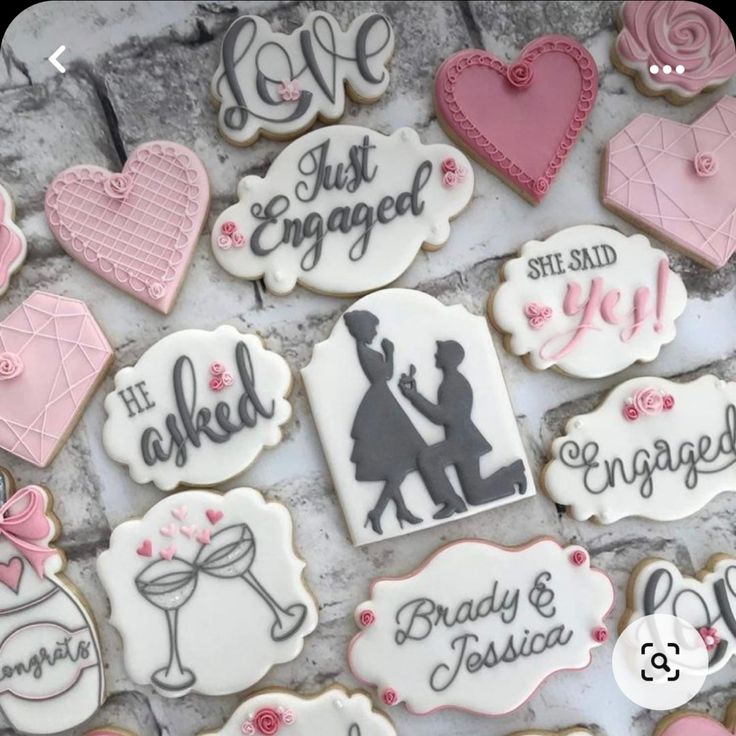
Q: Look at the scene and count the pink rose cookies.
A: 1